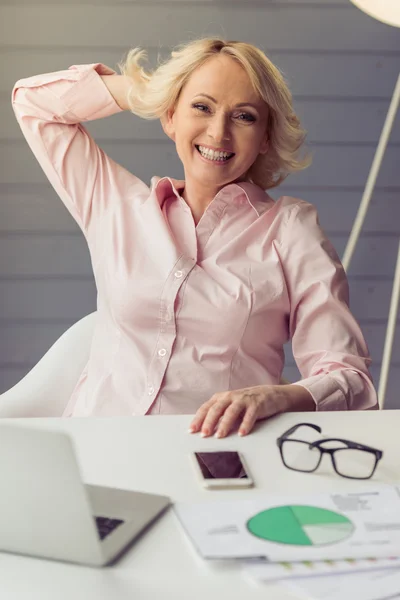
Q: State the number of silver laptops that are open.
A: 1